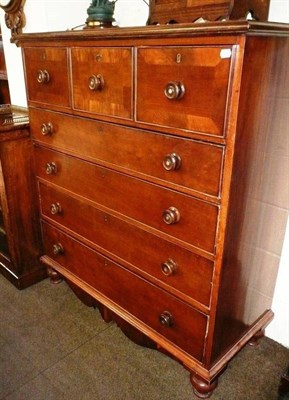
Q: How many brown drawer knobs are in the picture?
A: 11